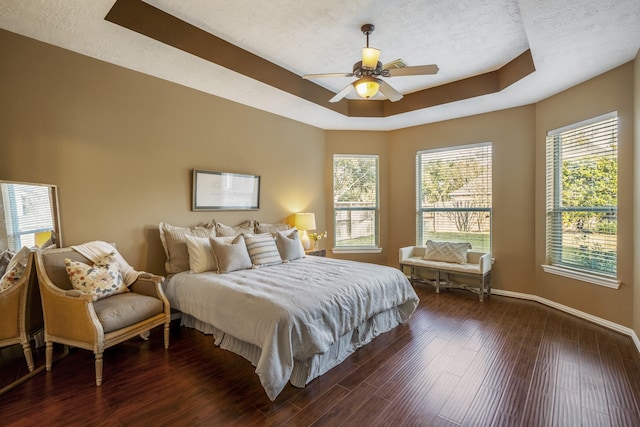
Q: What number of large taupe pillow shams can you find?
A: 3